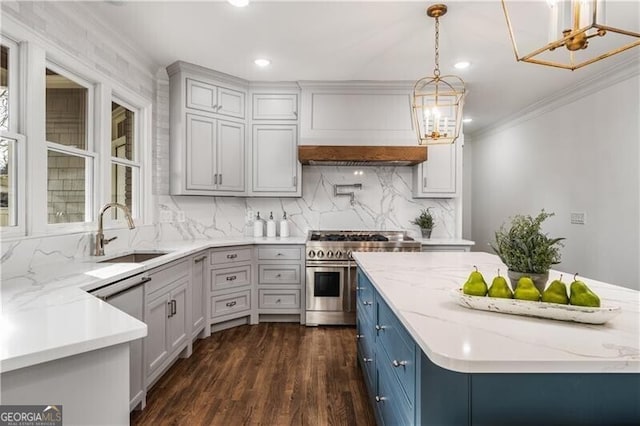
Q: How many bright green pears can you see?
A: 5